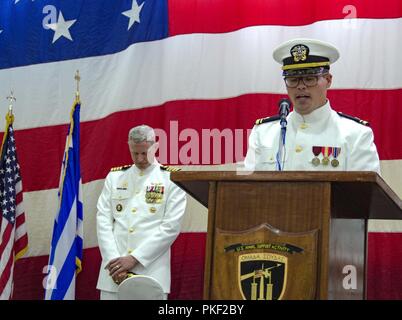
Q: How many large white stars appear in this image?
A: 2